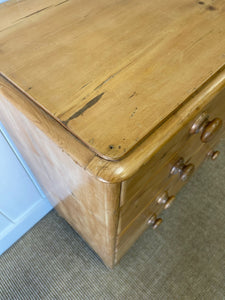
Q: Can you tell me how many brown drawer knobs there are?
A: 5